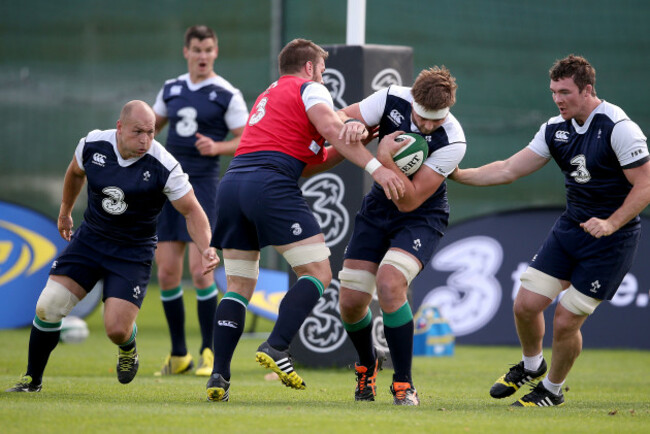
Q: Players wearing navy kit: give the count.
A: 4